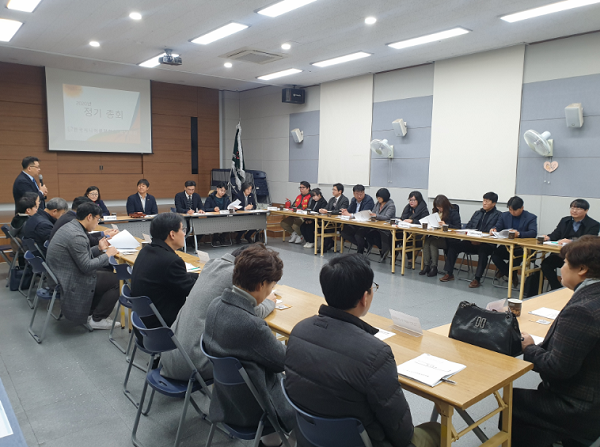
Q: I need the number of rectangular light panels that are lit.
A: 9